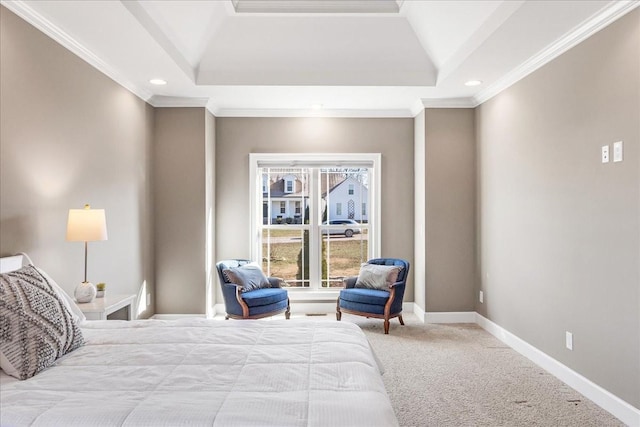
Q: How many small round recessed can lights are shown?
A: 3